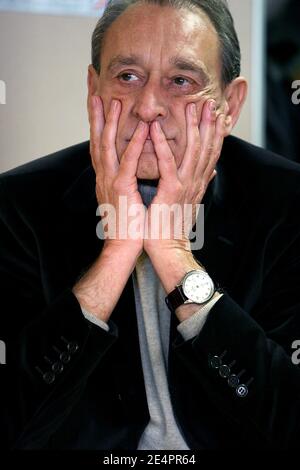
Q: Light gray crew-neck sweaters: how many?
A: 1